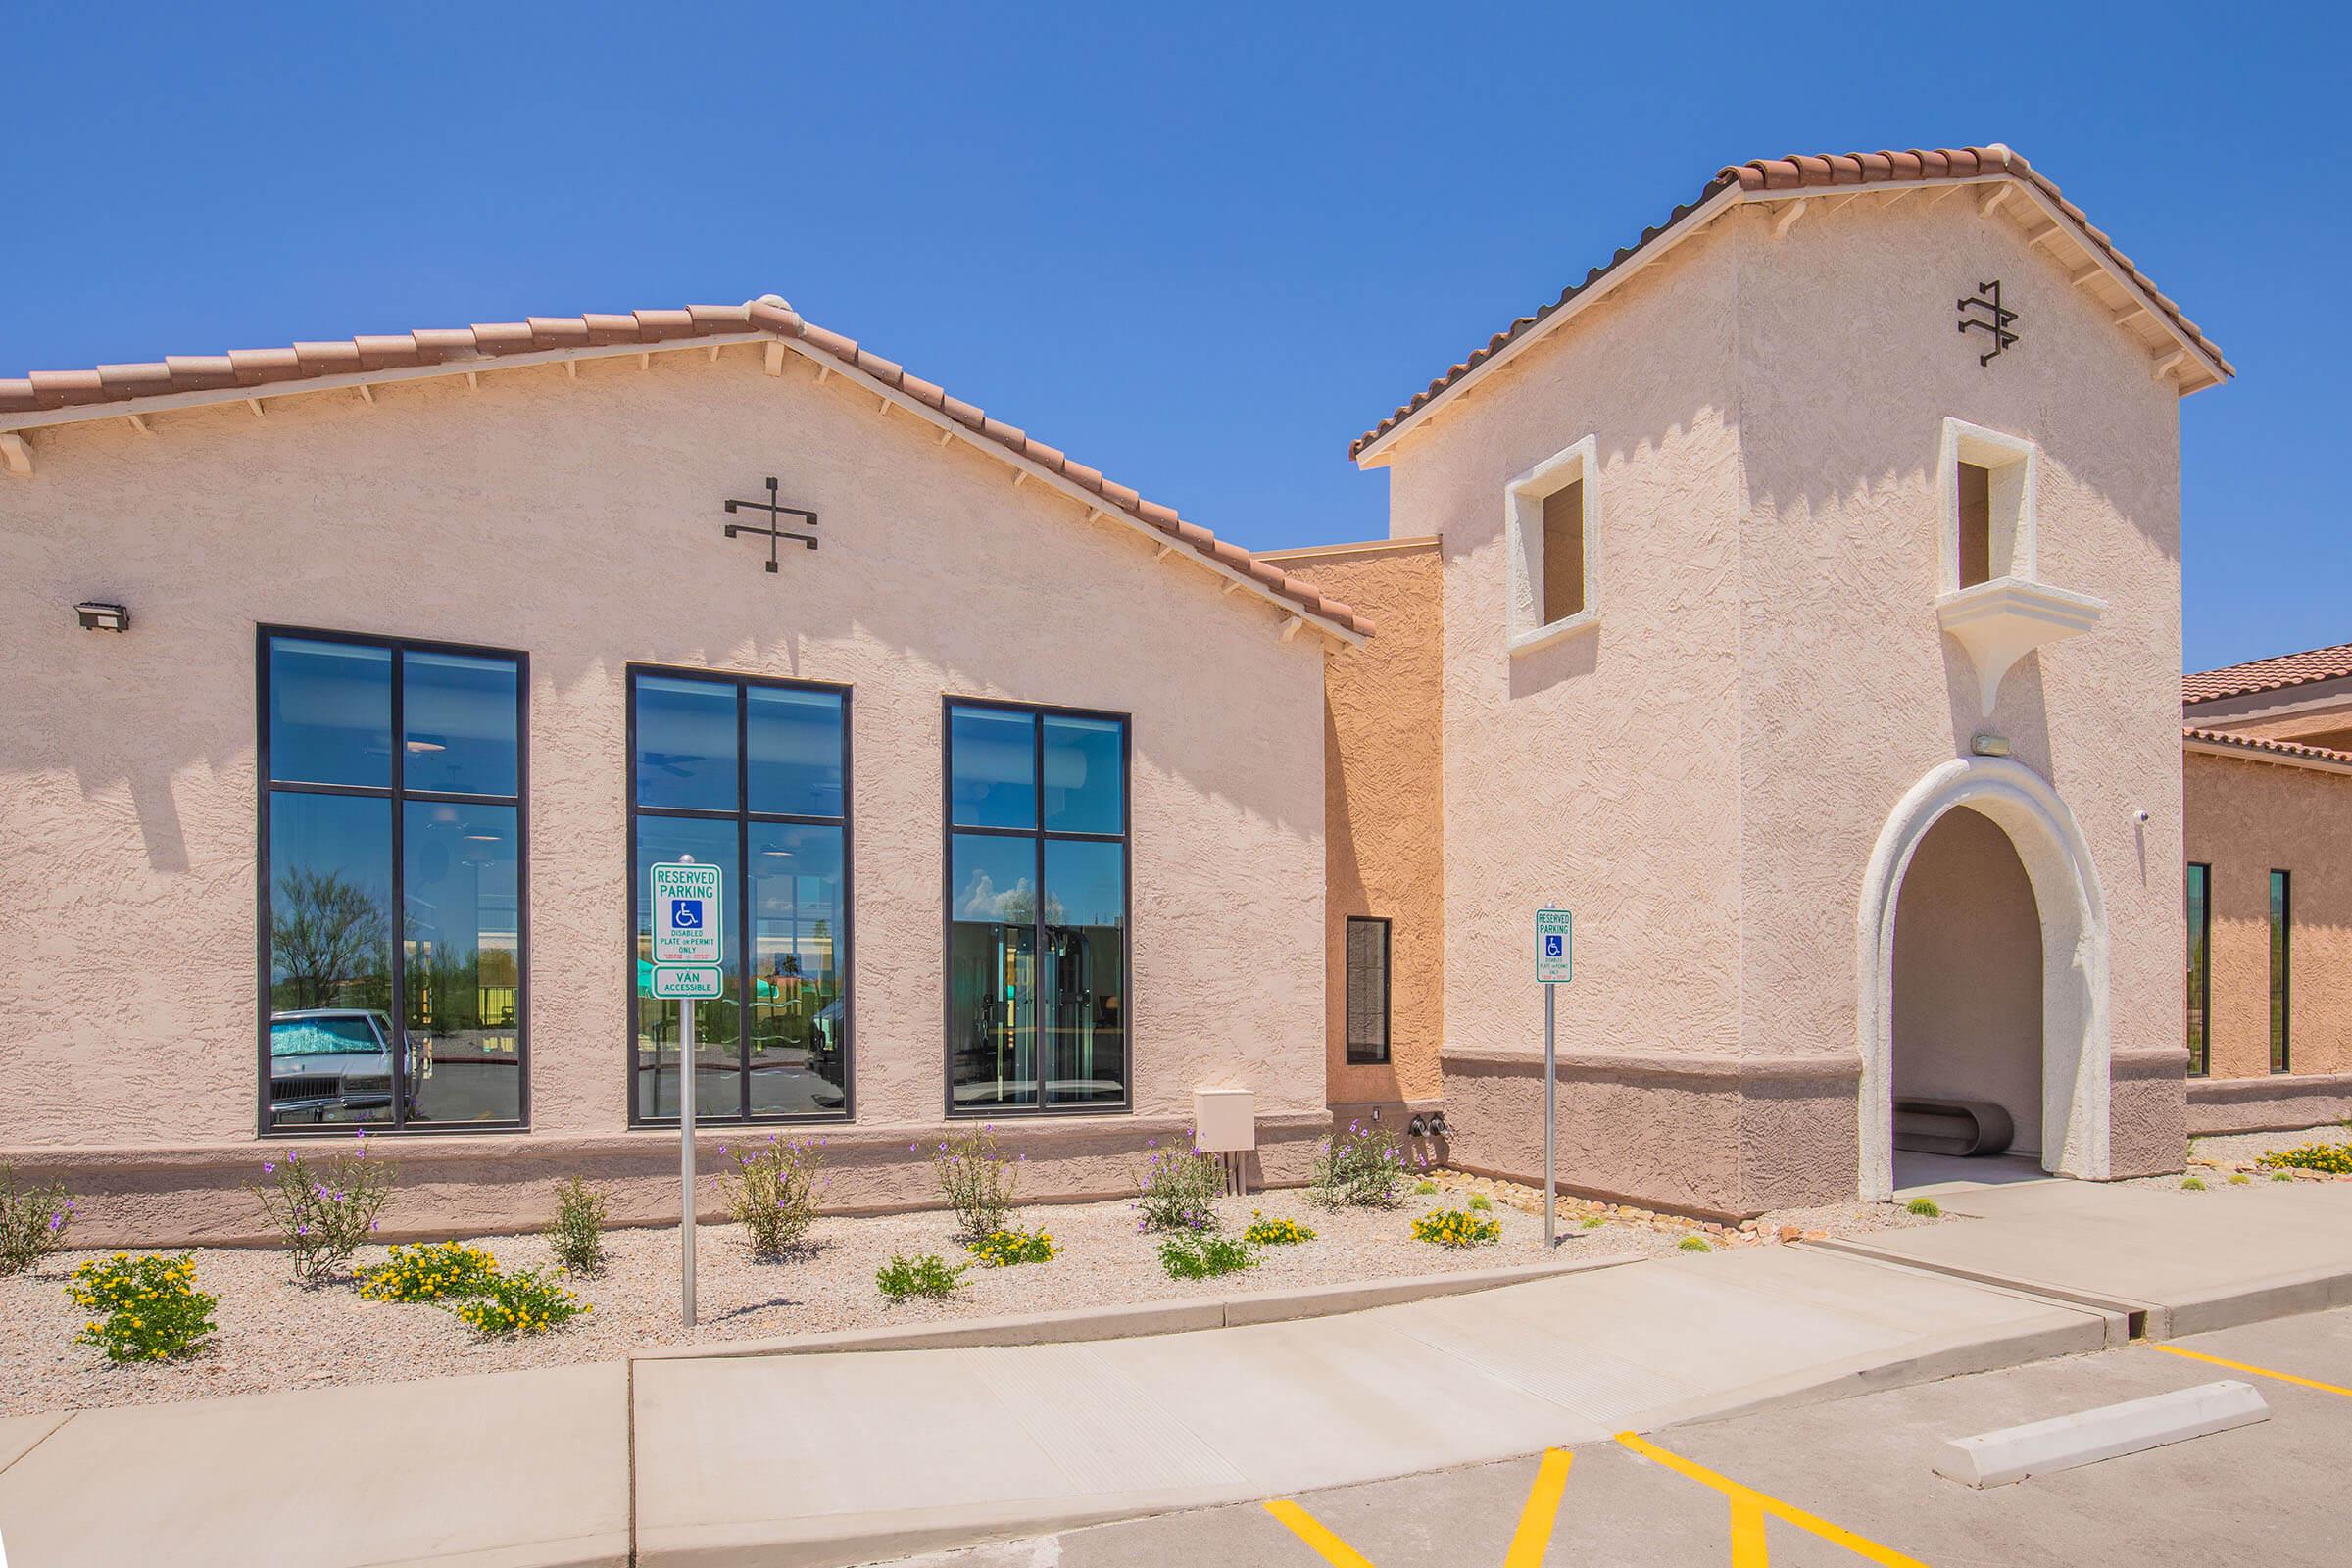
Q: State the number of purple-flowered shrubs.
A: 6